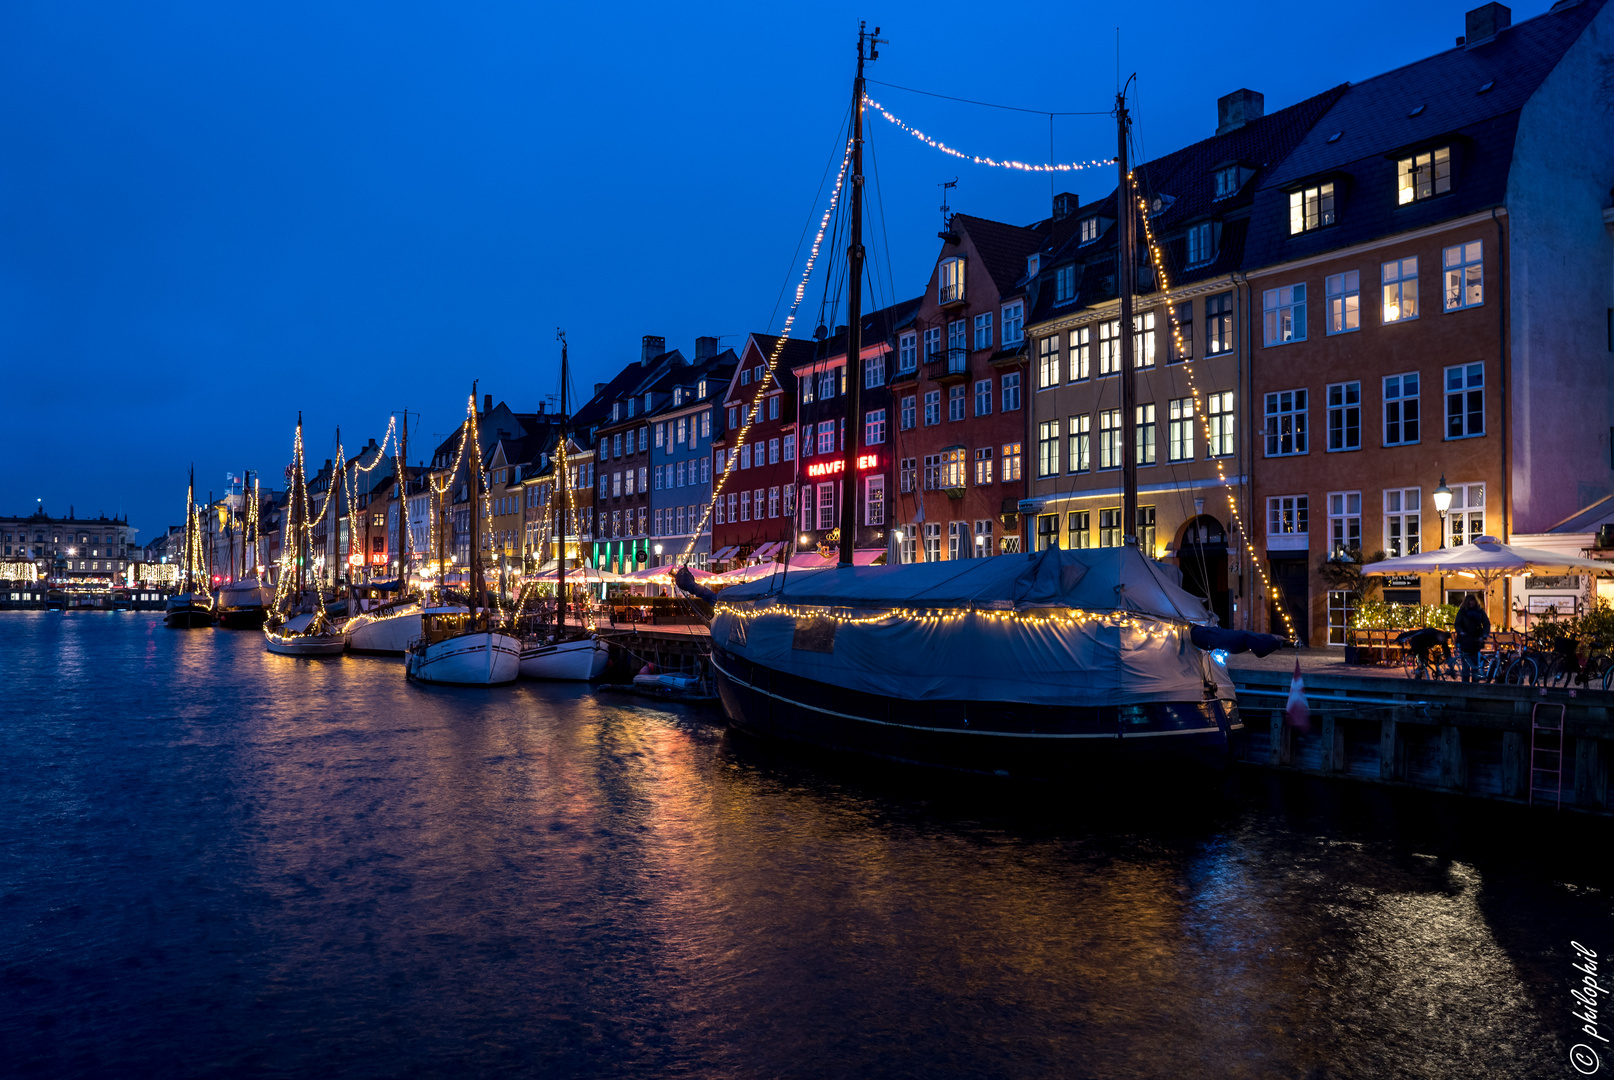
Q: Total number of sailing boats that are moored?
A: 7